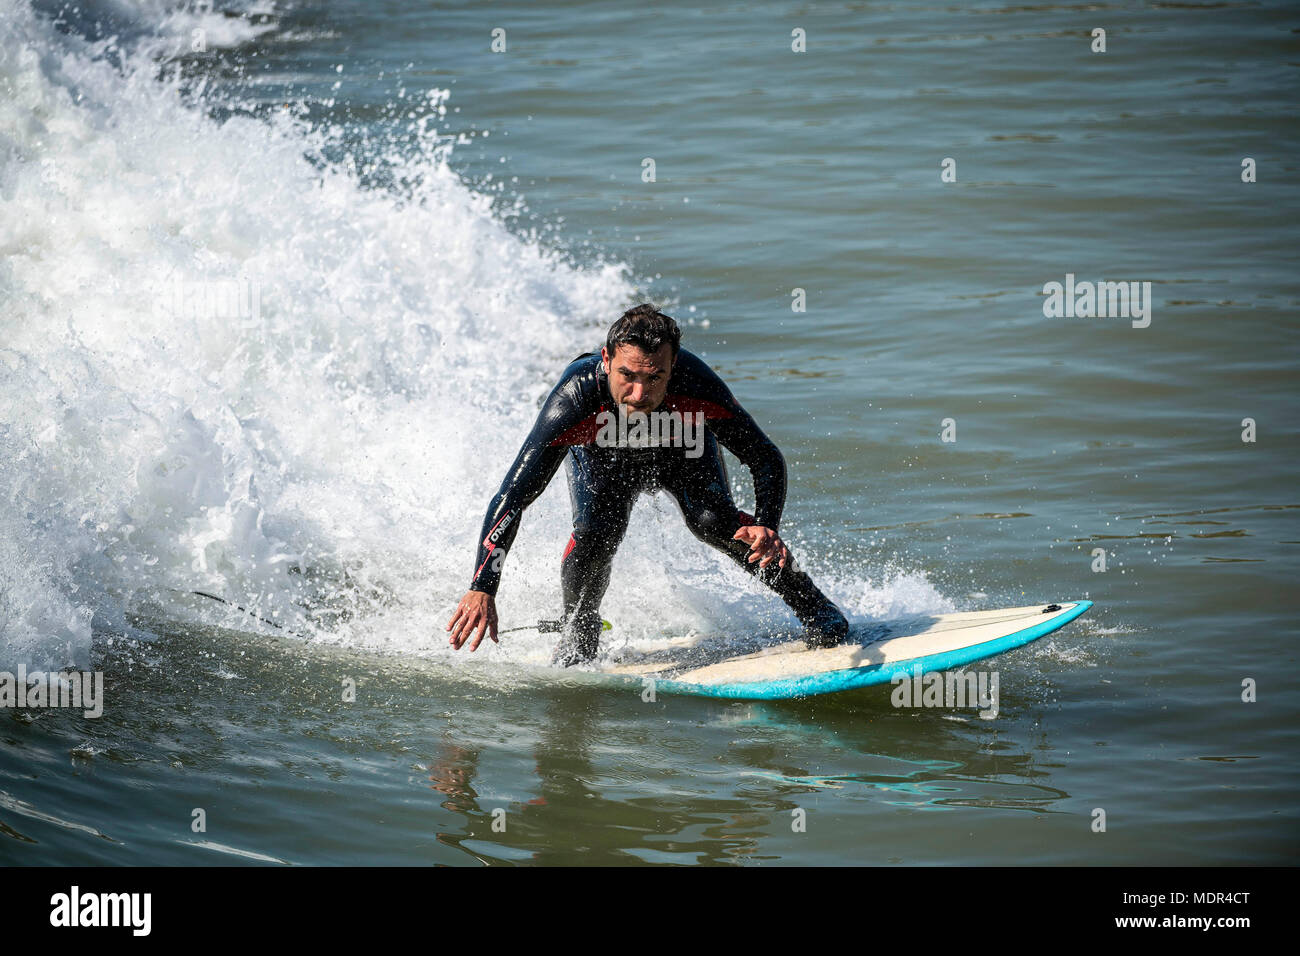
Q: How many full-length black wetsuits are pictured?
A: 1